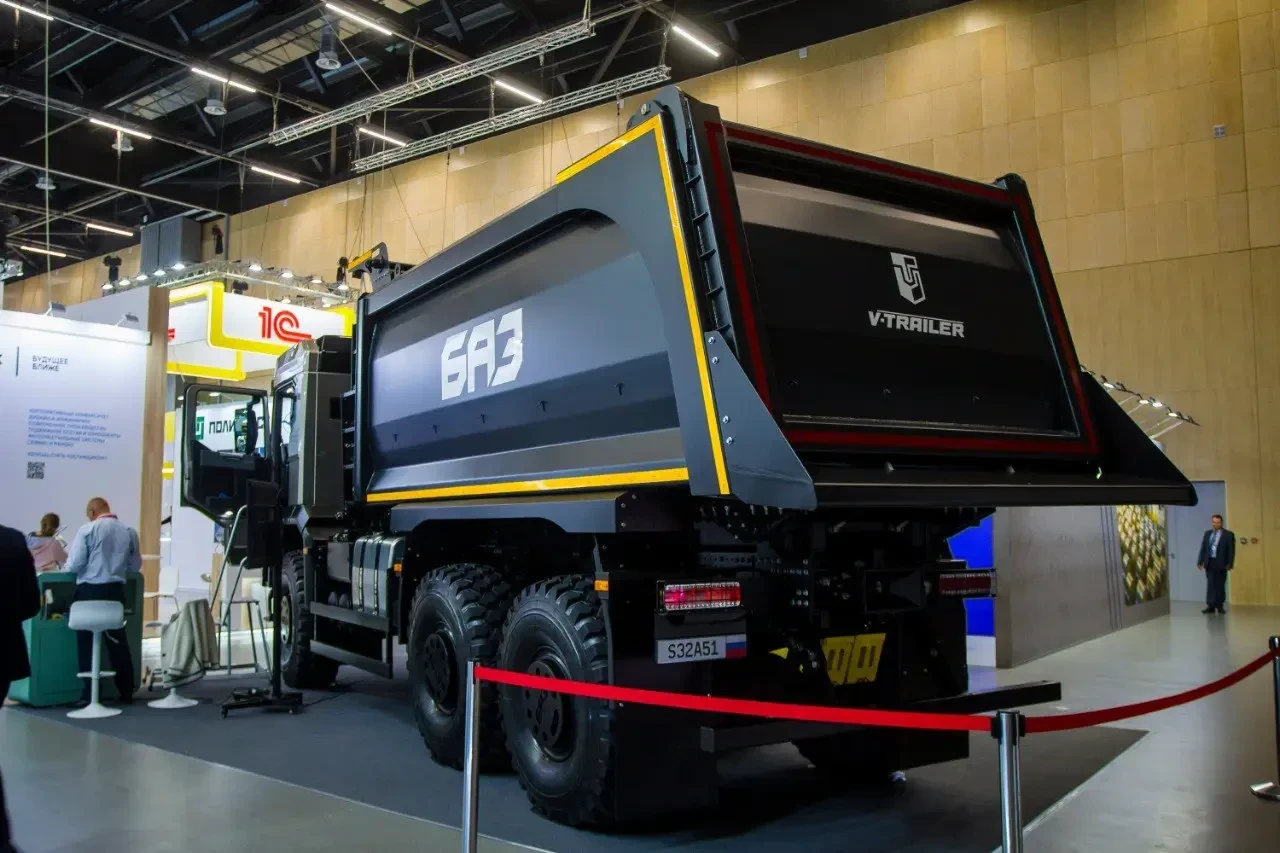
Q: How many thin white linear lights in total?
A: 10